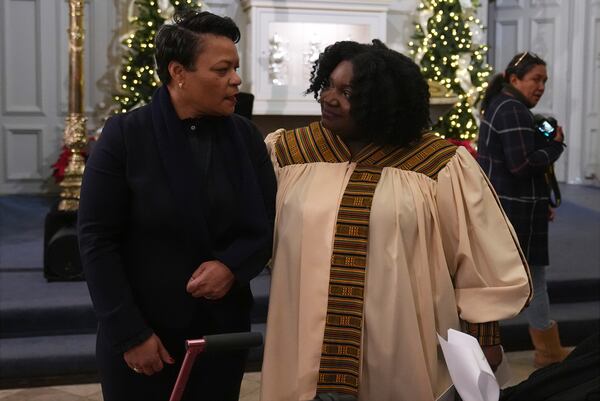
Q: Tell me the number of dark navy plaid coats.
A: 1